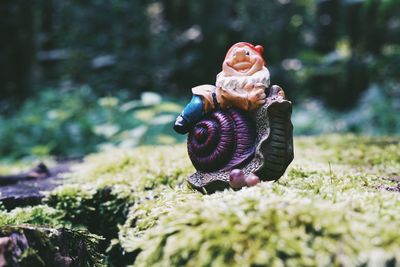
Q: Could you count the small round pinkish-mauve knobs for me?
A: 2